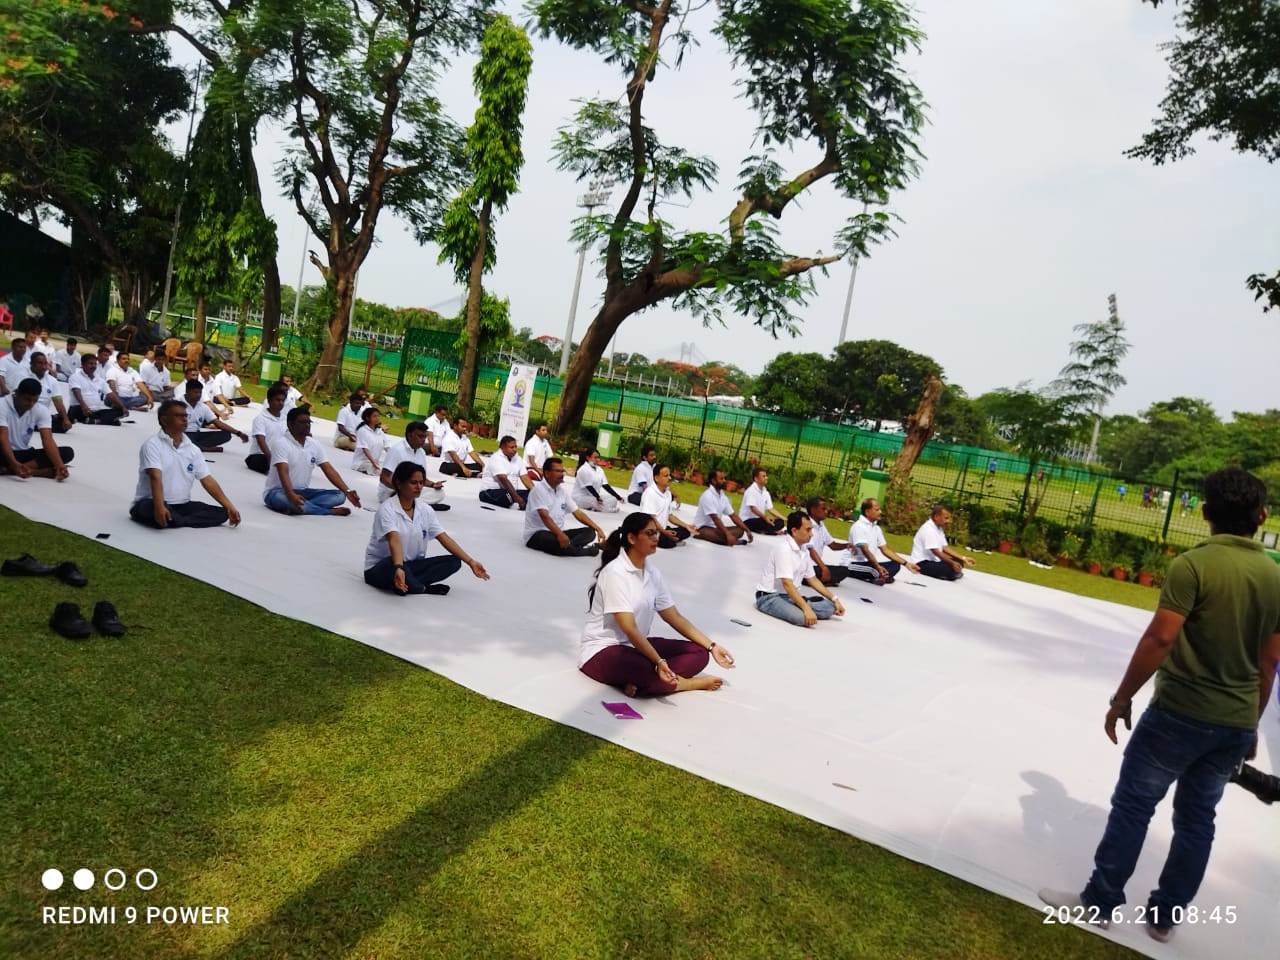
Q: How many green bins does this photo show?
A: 4